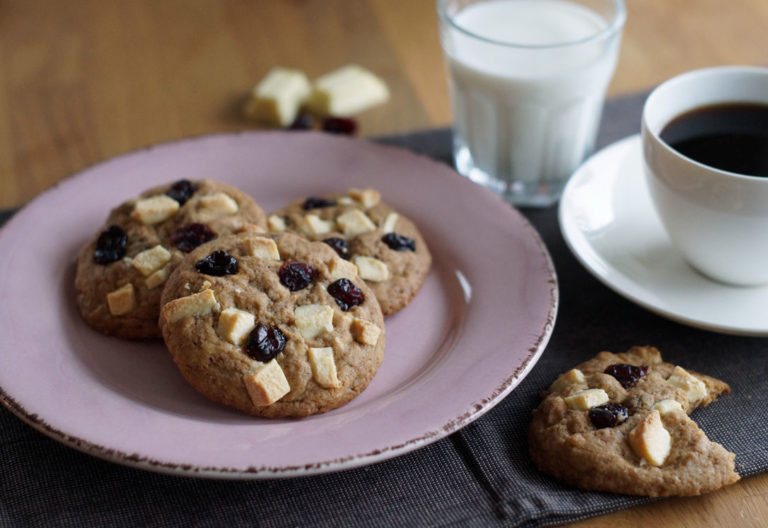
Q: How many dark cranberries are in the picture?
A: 14